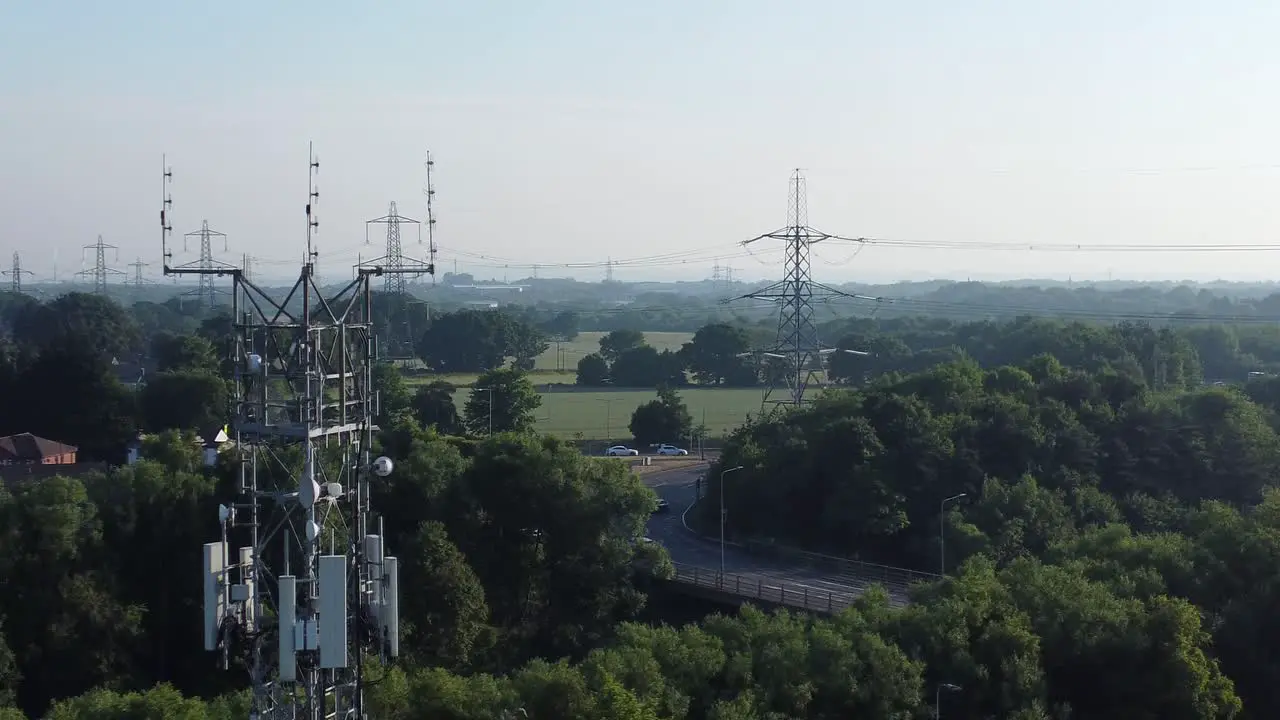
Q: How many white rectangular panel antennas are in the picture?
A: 6